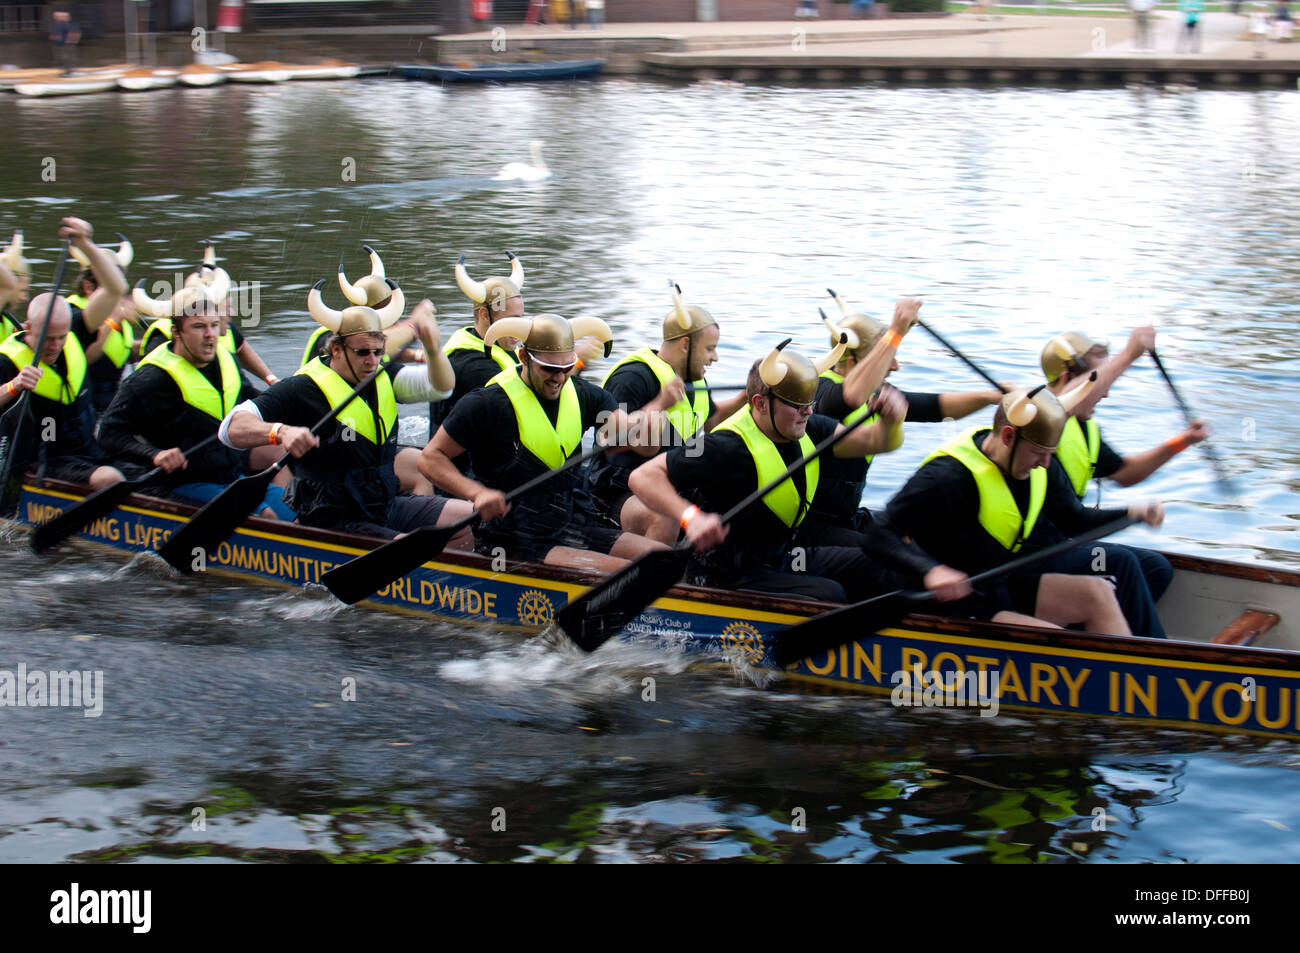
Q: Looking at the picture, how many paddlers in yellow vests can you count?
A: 14